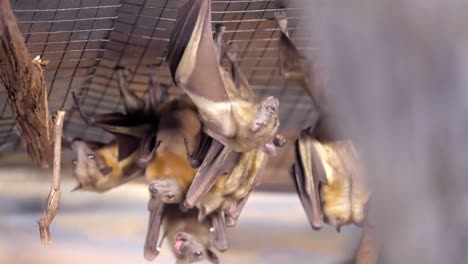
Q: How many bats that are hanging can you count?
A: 6